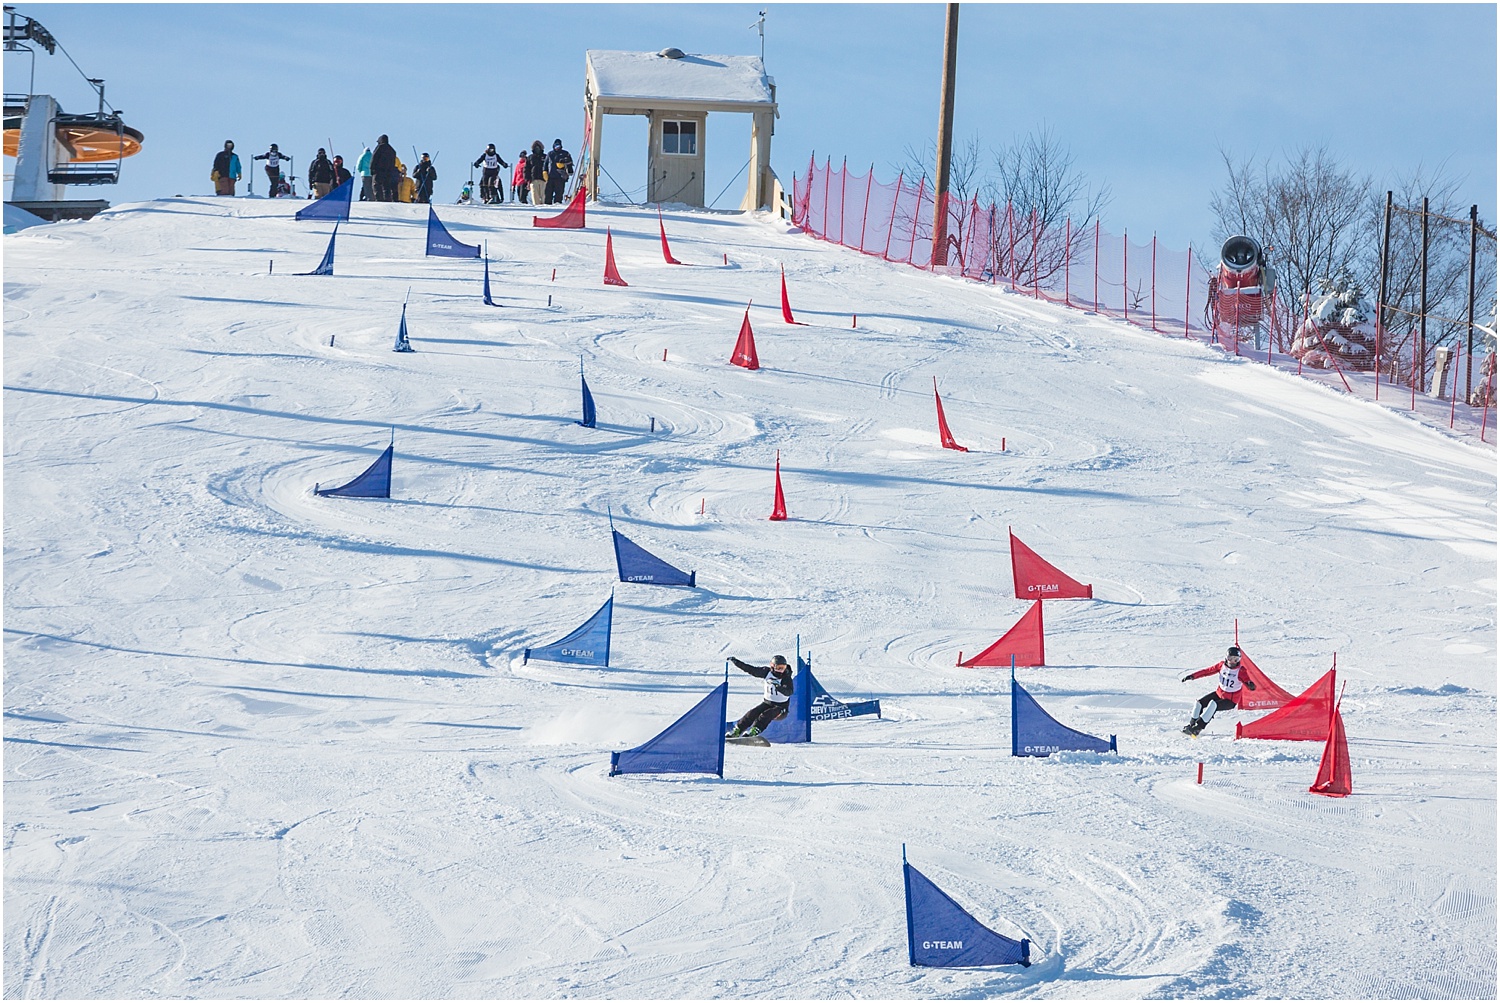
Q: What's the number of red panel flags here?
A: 12